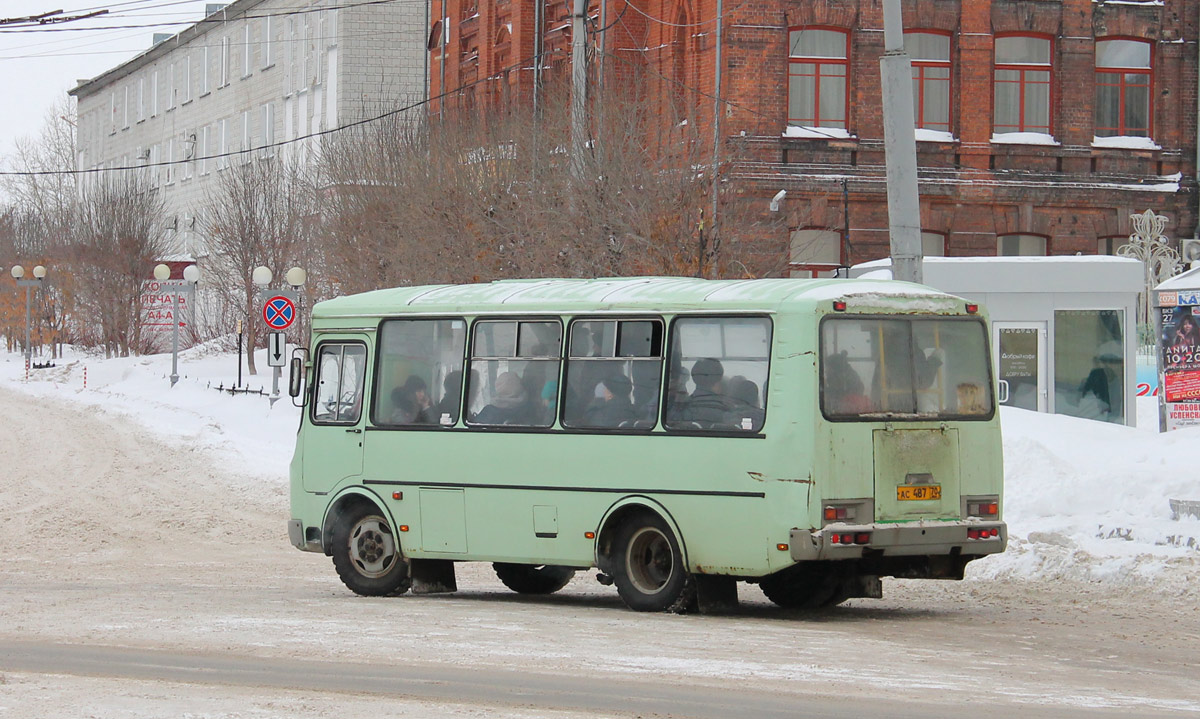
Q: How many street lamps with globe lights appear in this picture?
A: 3